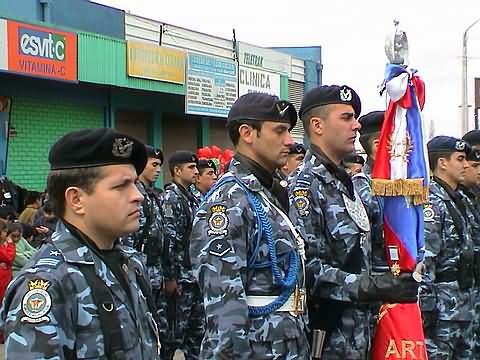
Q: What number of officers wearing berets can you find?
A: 12